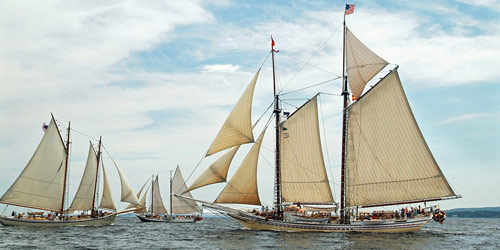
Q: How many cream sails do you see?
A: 14